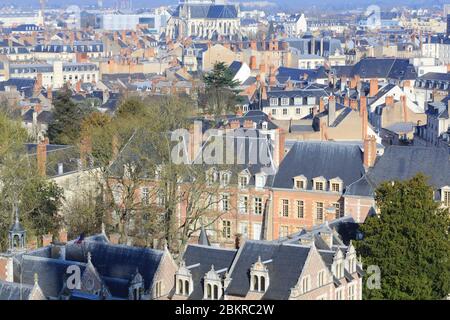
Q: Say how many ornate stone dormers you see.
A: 6